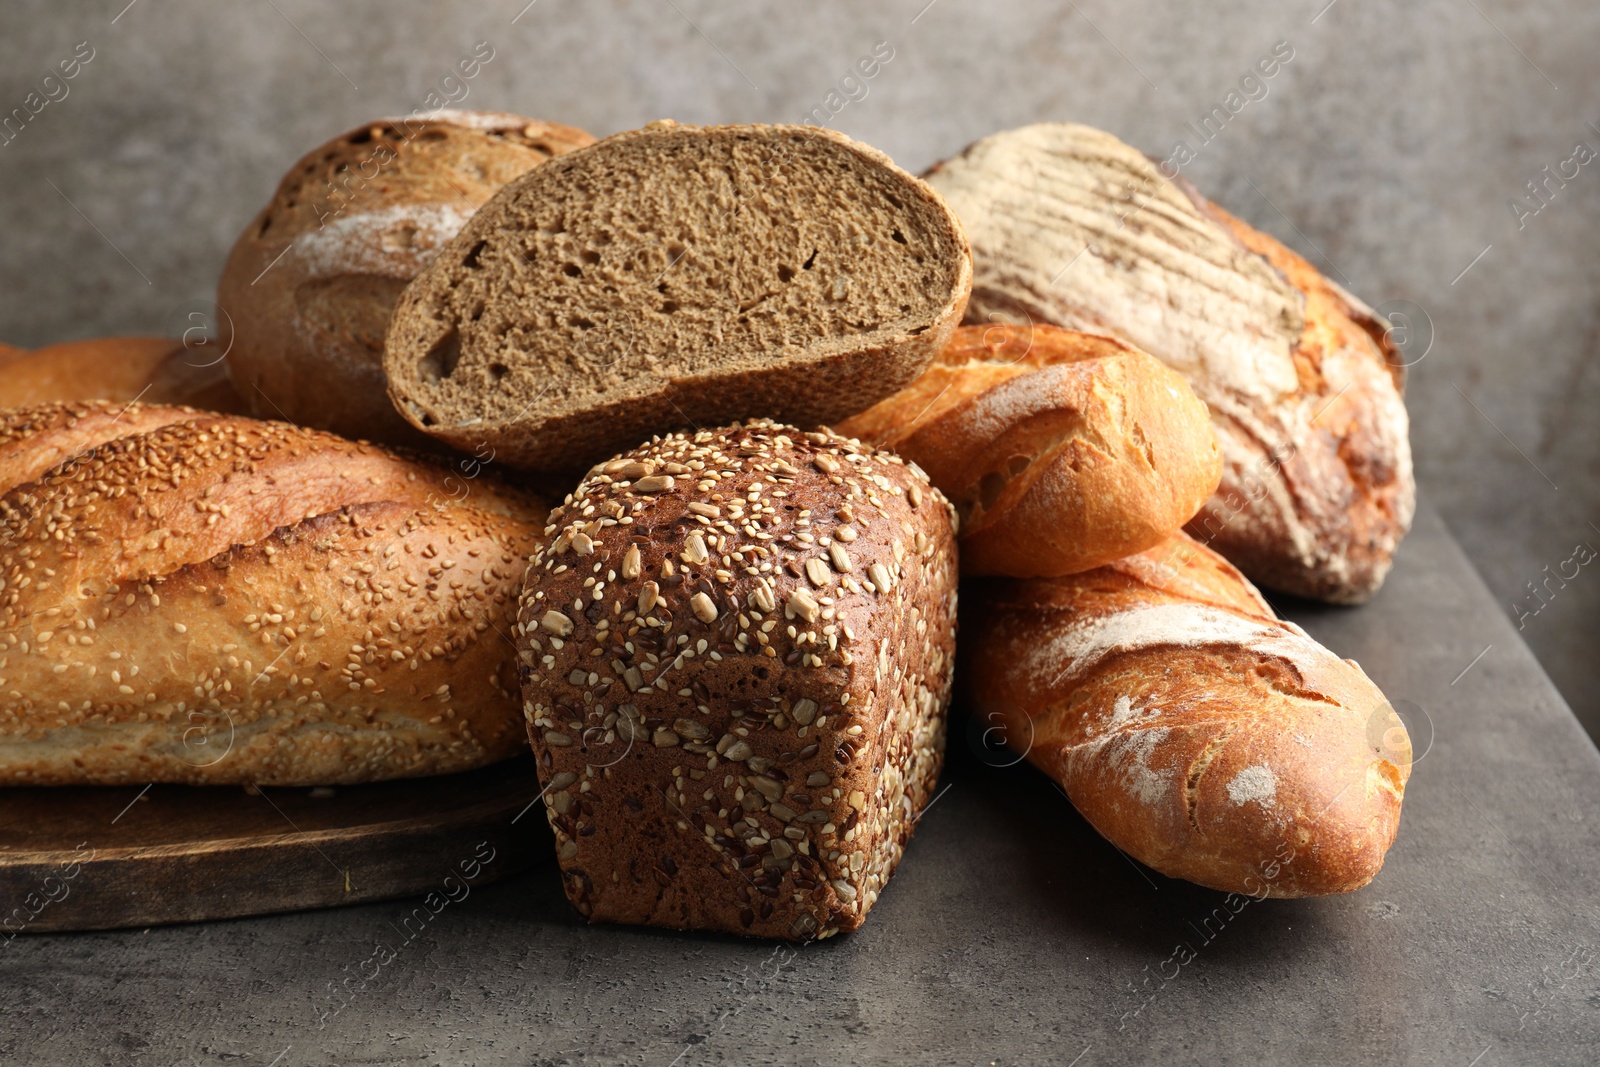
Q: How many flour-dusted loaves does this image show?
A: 4